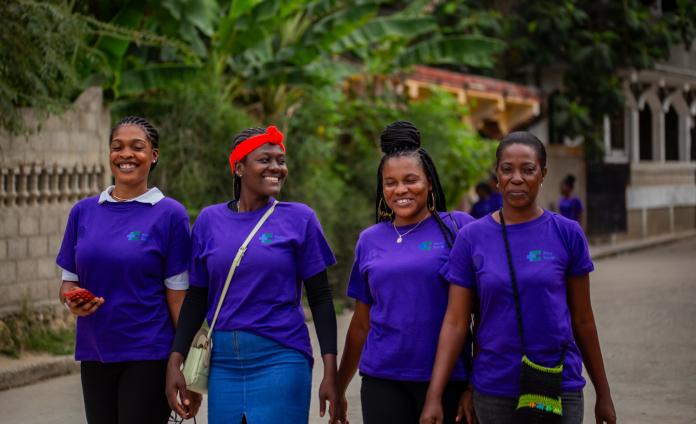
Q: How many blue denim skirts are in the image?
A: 1